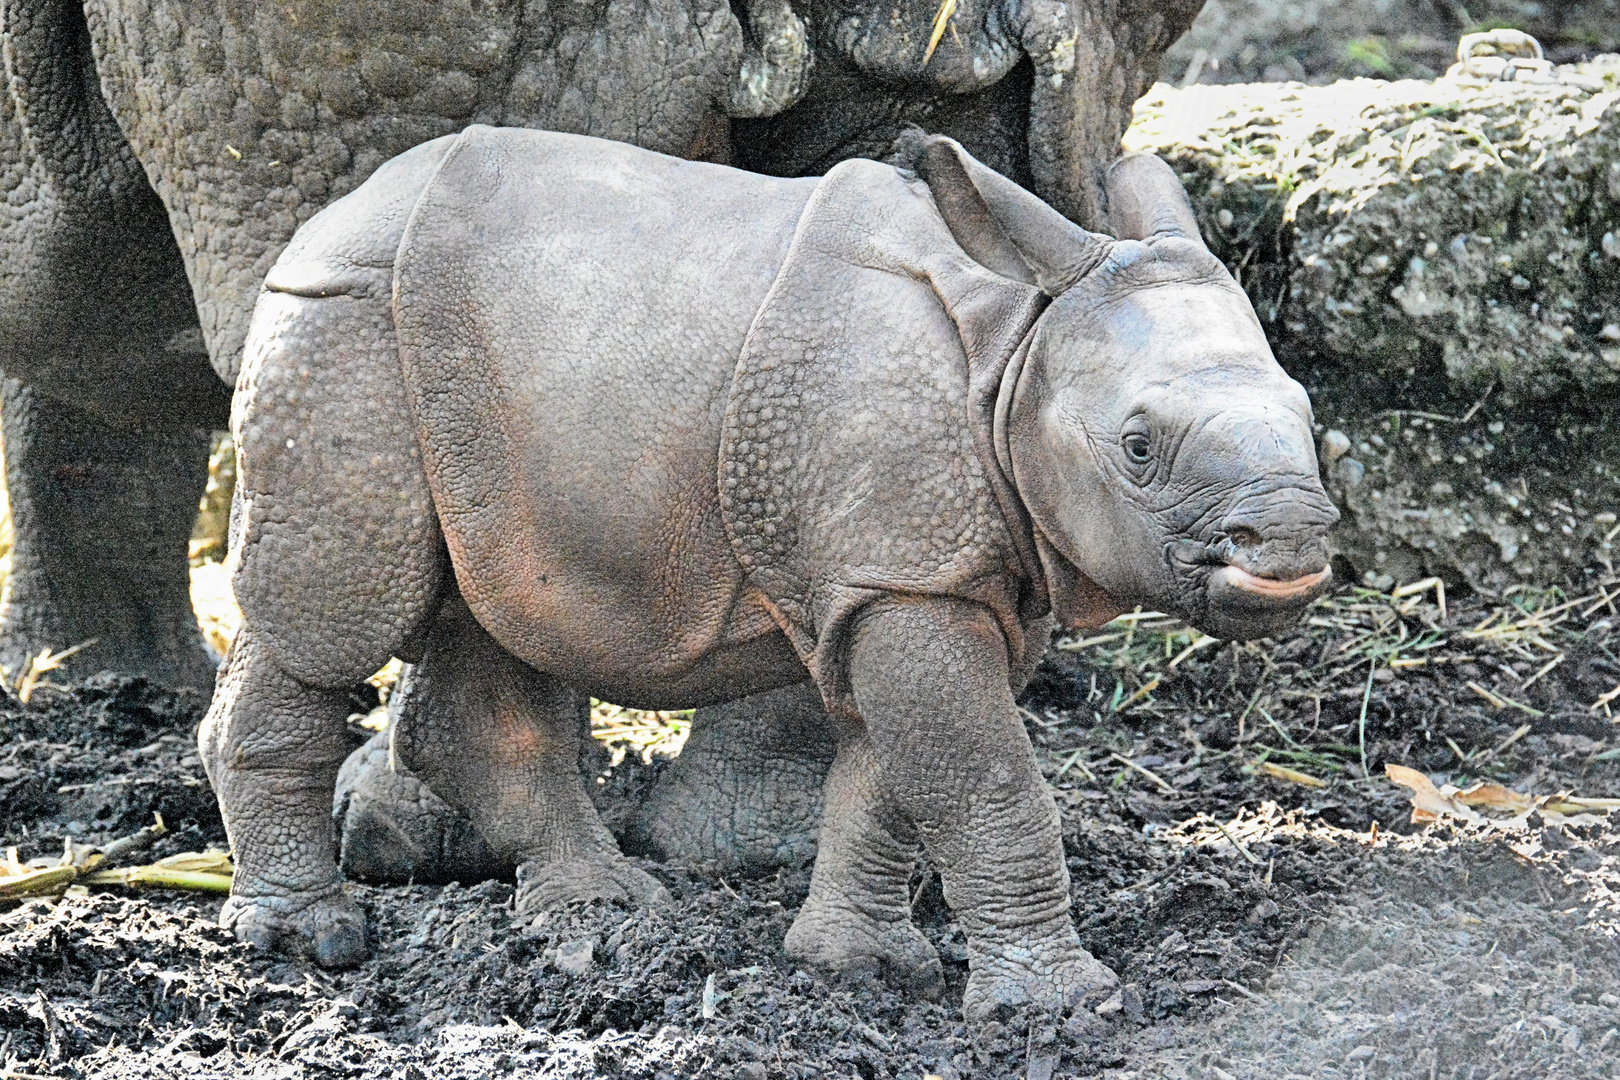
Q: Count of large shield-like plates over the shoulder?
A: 1